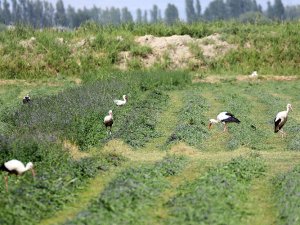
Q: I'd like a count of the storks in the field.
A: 7